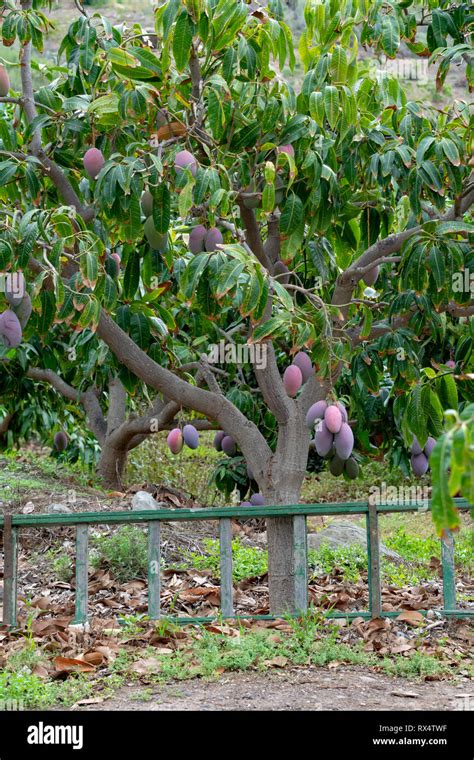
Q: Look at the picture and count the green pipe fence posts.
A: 7